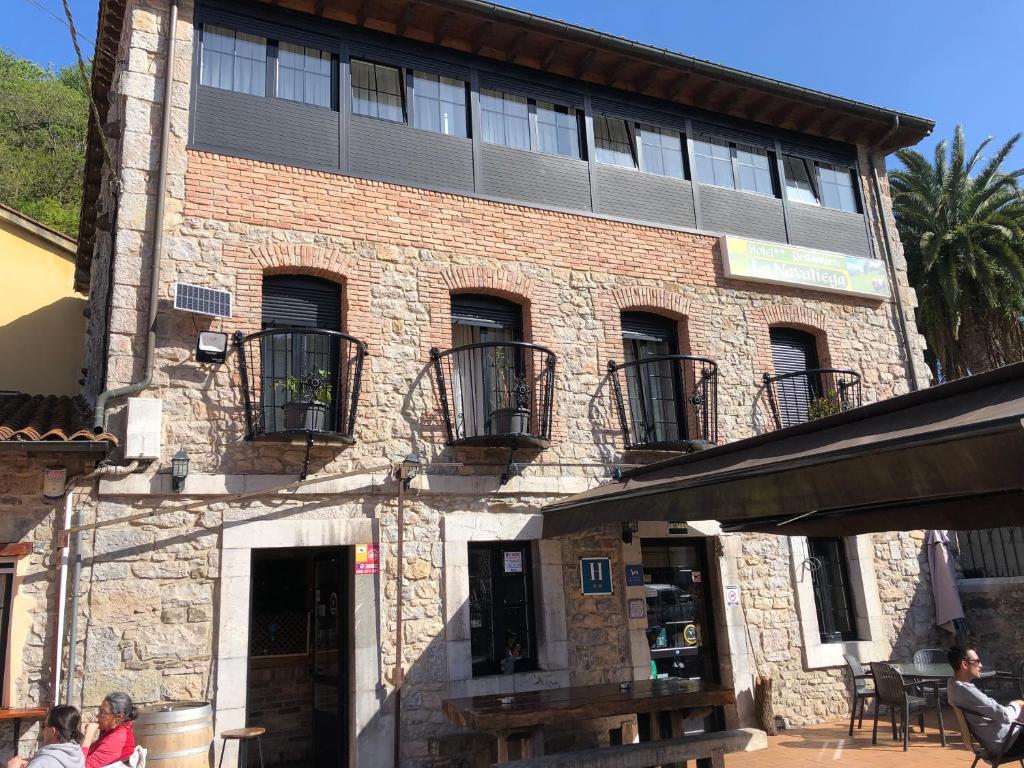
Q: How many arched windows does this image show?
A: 4